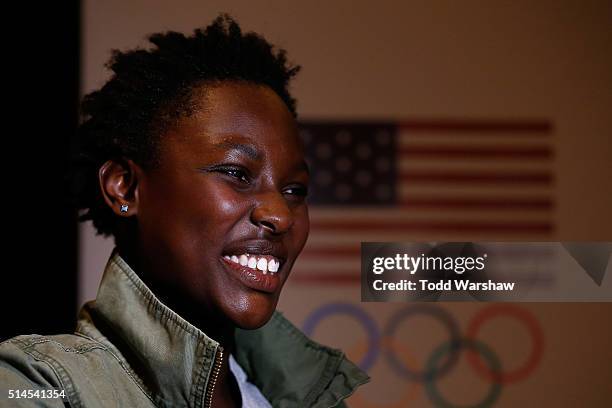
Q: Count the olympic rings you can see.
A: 5